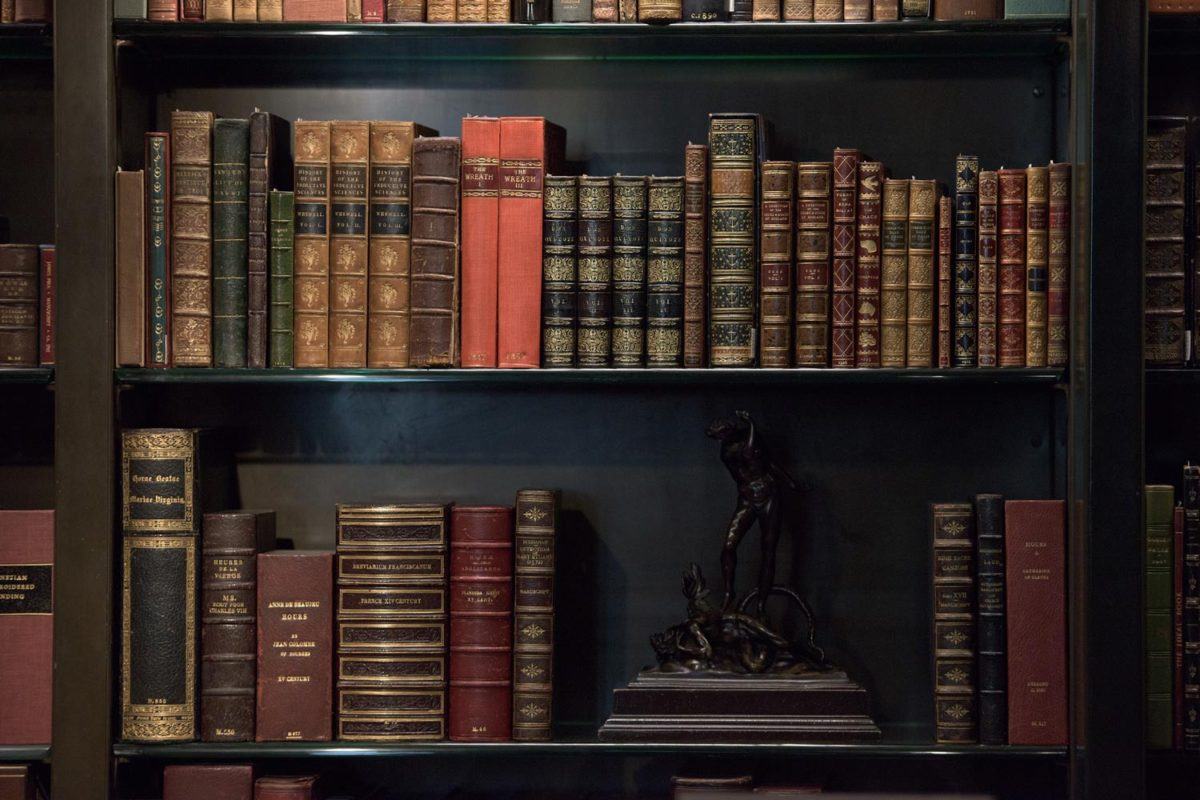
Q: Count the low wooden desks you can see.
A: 0